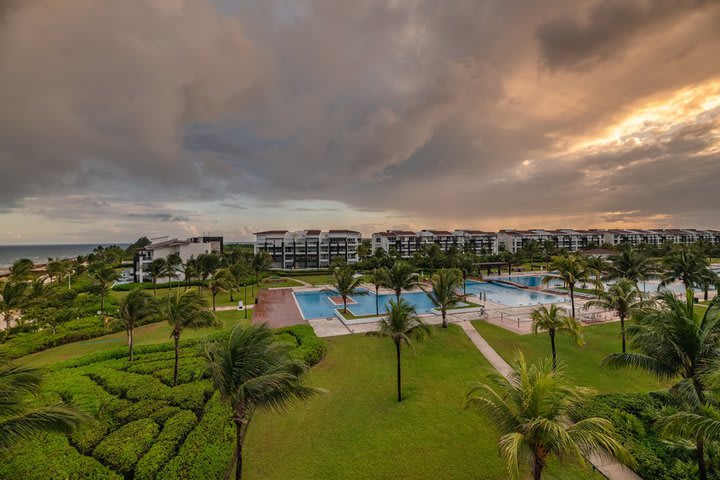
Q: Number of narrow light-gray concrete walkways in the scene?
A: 1